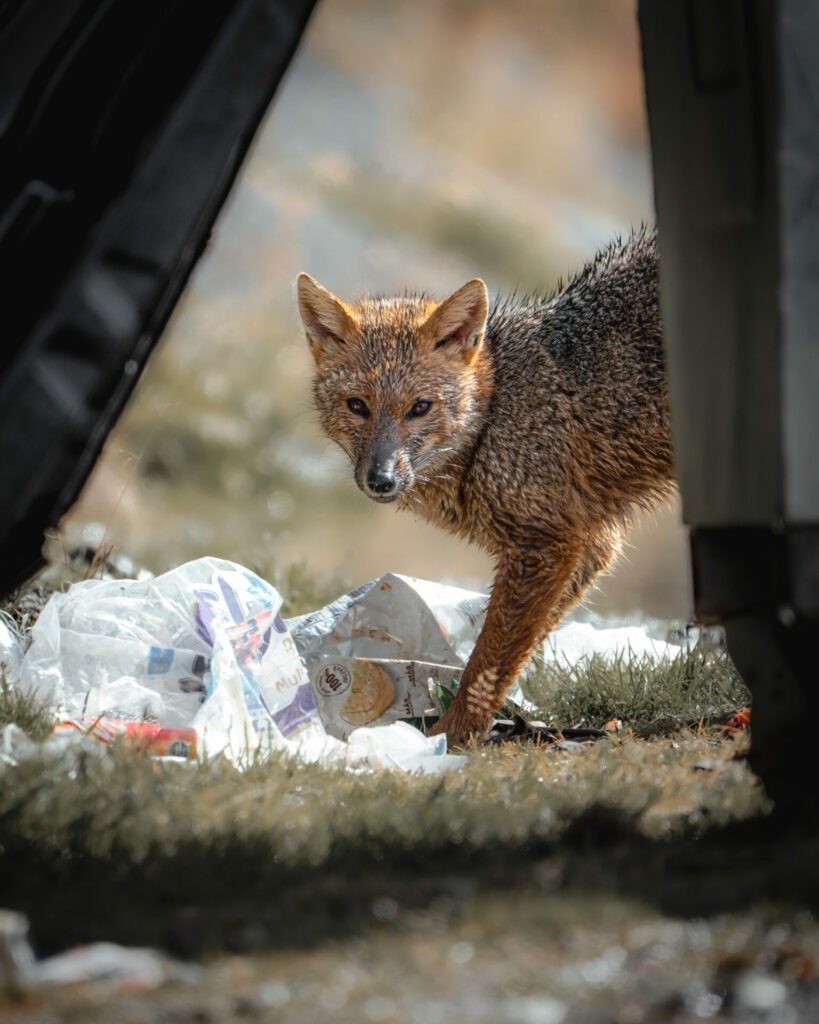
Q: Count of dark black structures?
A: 2